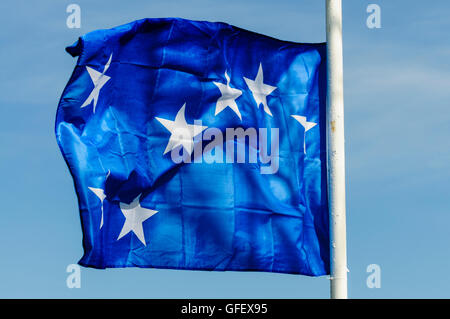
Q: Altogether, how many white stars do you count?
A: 7